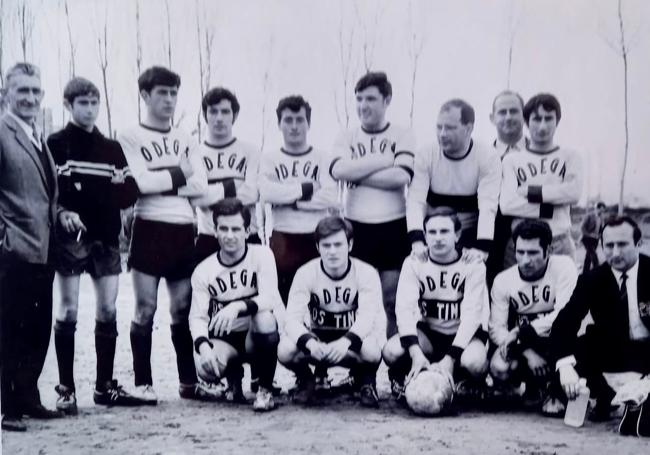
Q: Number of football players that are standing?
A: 7